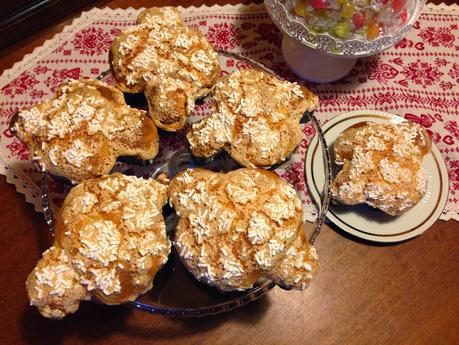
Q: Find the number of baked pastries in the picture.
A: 6